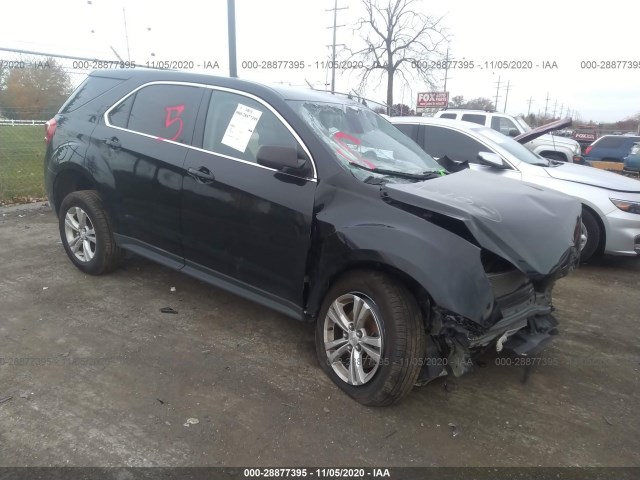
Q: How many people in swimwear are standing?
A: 0